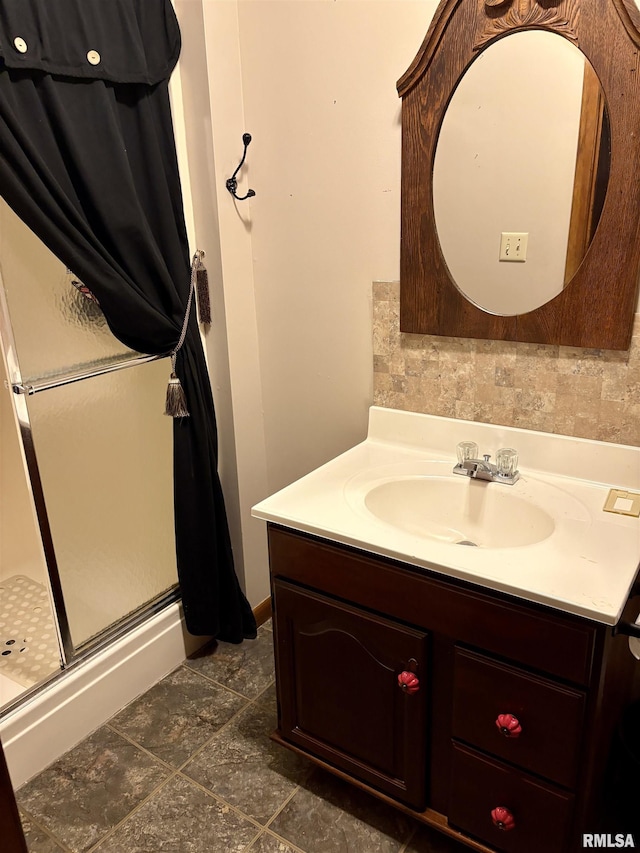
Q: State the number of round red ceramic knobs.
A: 3